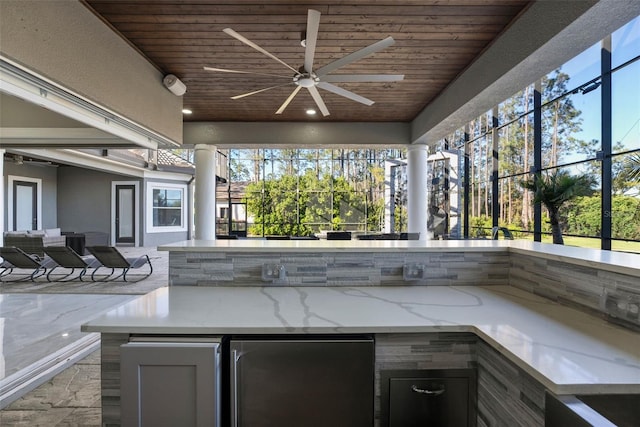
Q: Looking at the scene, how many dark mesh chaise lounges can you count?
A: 3